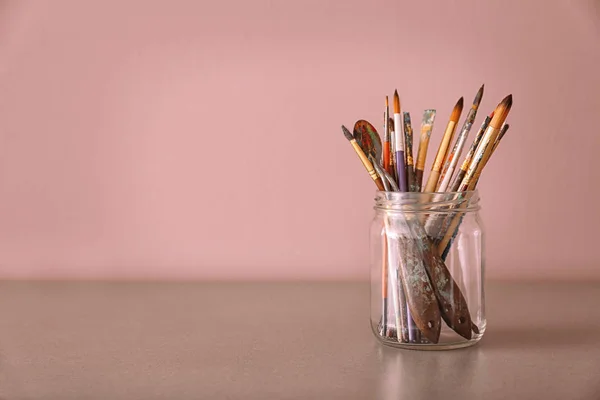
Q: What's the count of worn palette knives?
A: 2